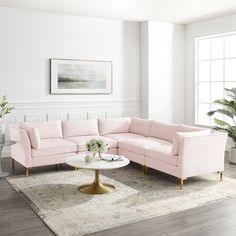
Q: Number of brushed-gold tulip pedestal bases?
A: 1